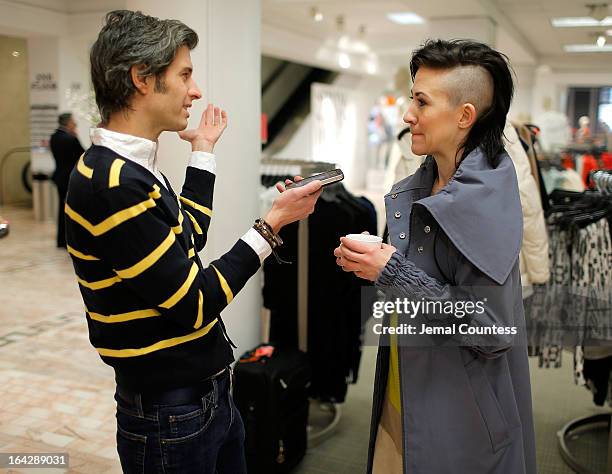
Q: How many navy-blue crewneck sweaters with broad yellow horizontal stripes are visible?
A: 1